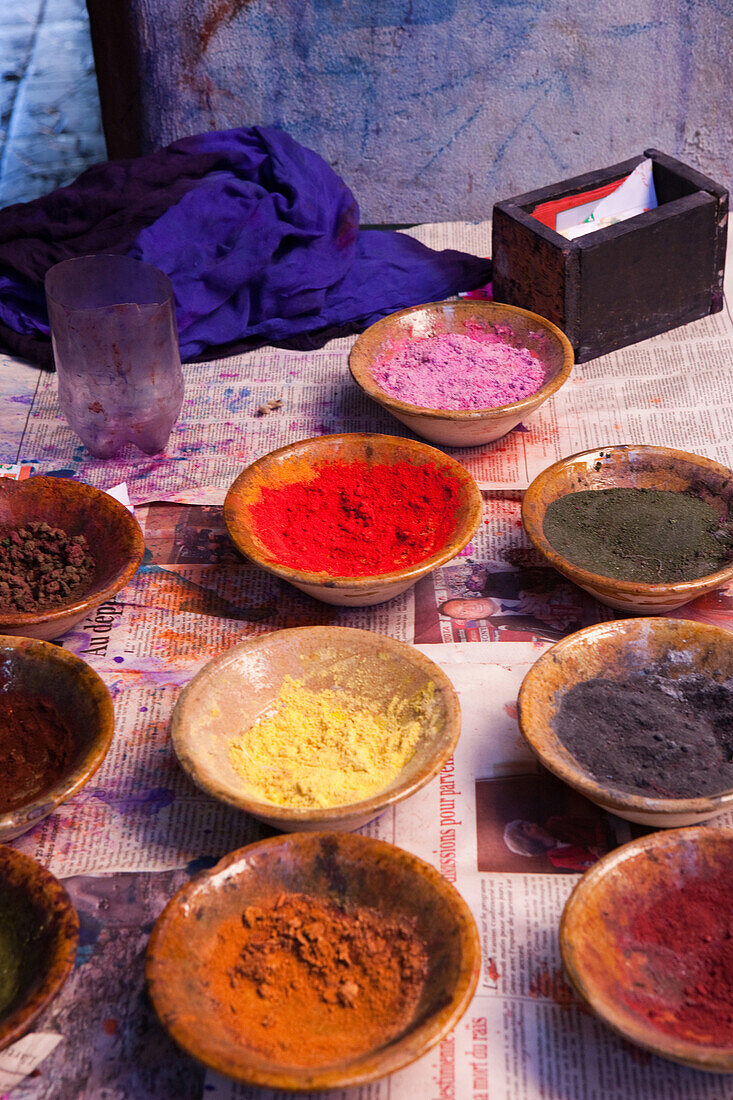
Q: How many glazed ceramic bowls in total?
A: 10